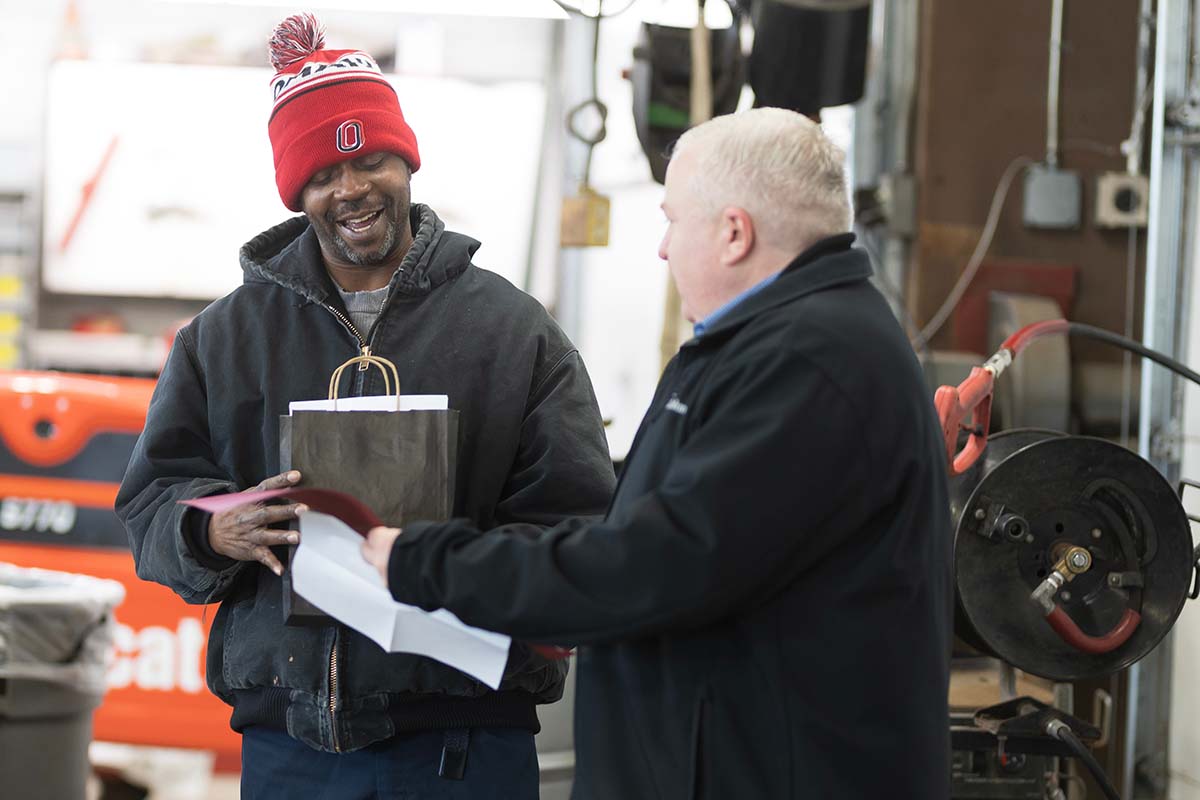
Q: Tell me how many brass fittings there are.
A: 1